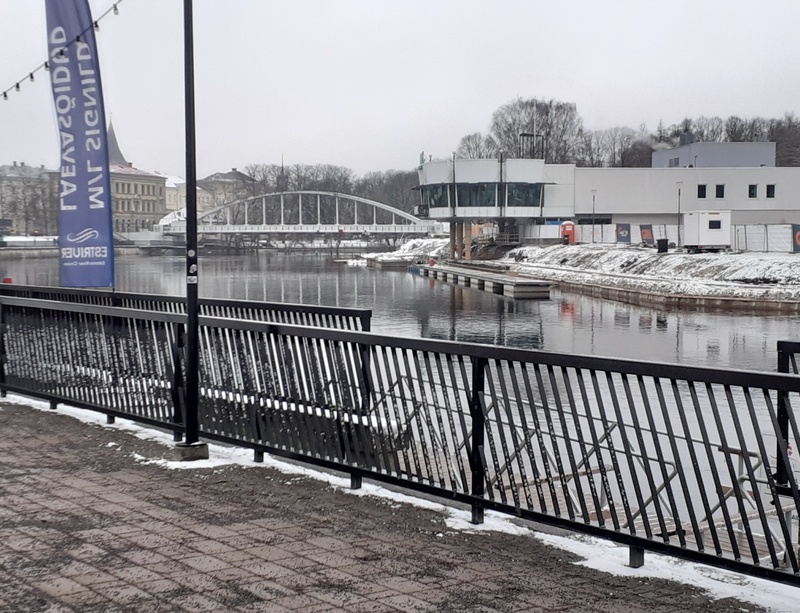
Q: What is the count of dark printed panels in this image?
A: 3